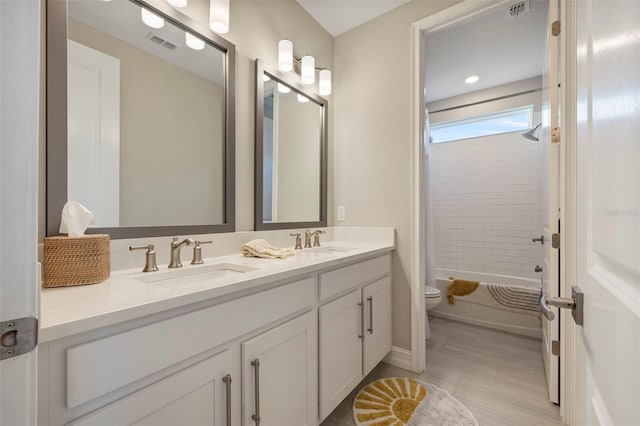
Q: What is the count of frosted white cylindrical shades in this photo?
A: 5